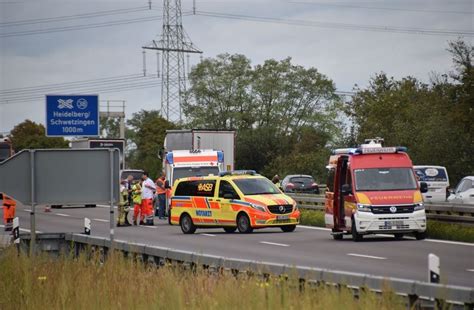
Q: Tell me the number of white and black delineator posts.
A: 3